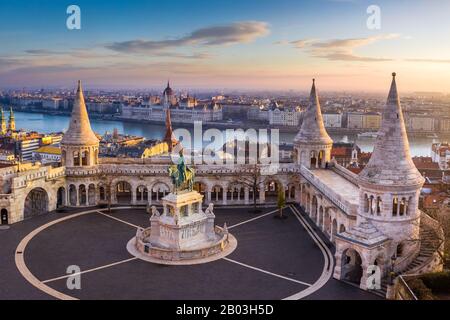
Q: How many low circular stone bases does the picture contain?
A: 1